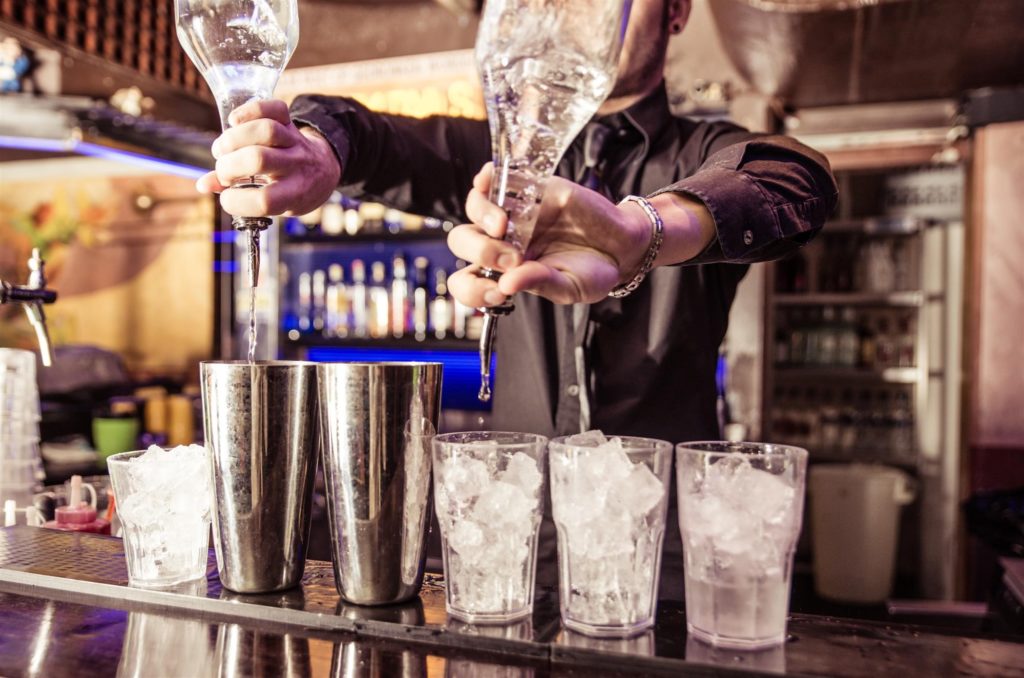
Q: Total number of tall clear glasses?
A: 3